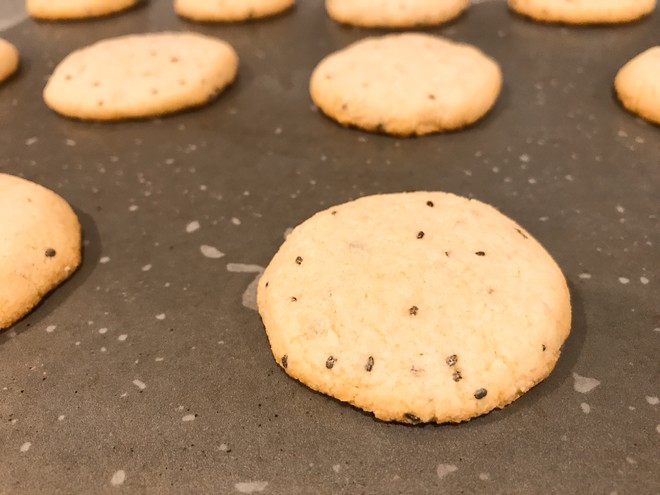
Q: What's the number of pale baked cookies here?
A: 10